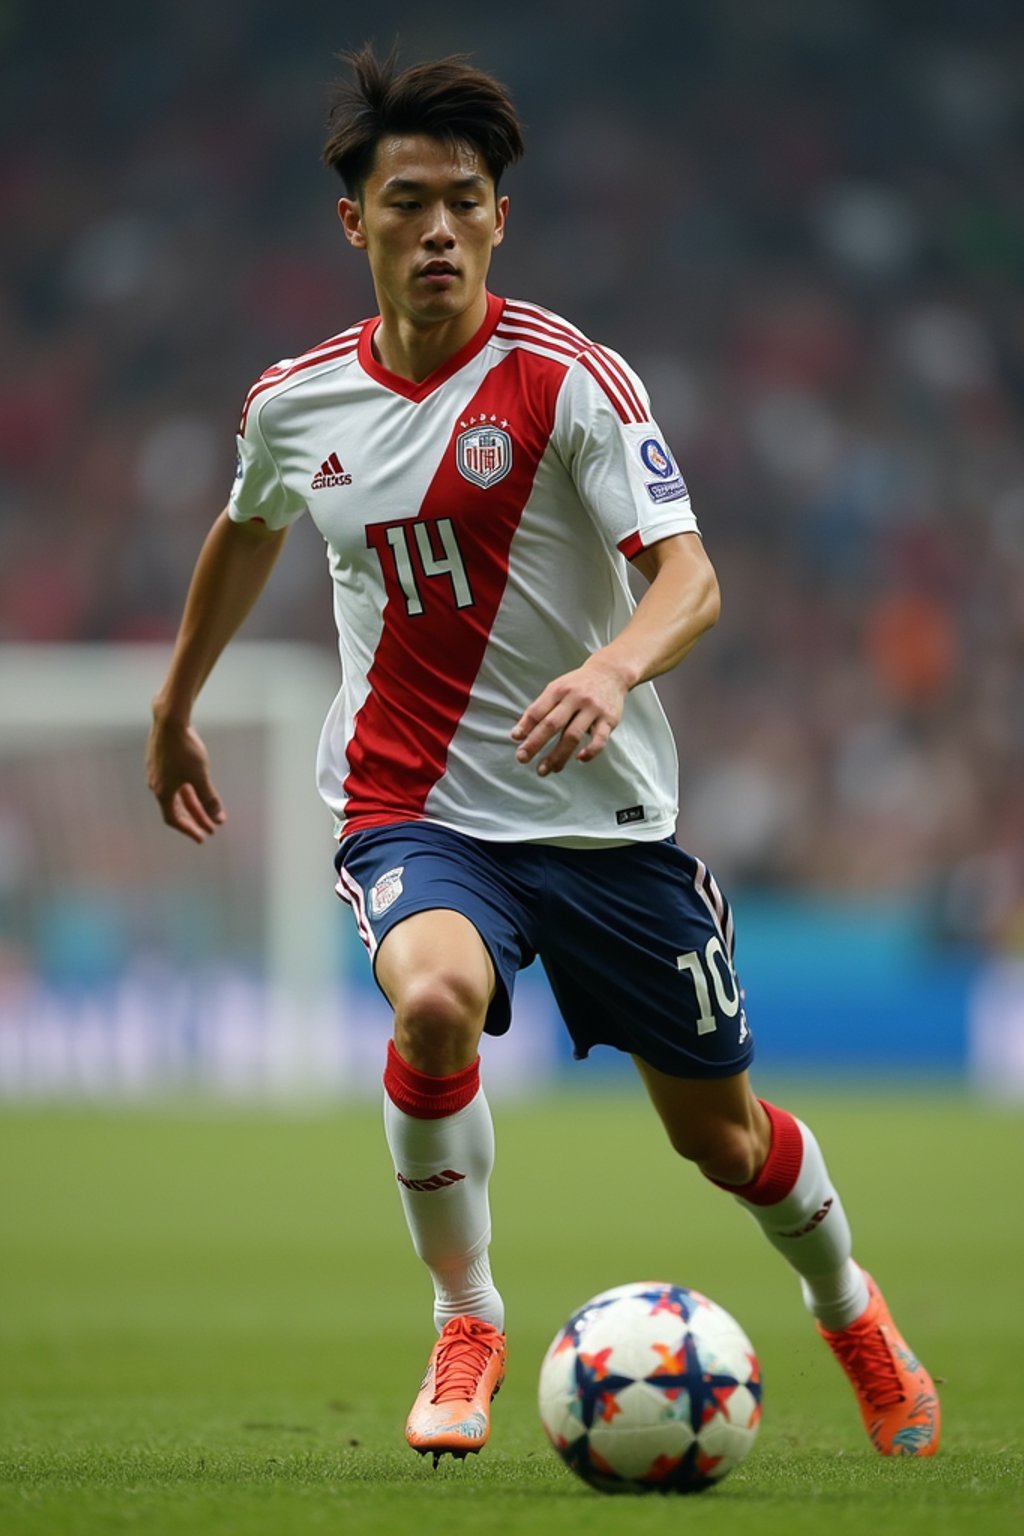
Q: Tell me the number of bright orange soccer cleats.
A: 2